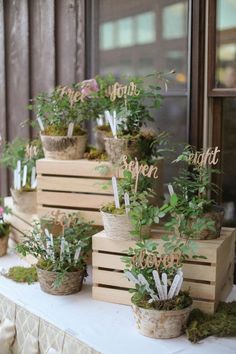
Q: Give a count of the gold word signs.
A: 7